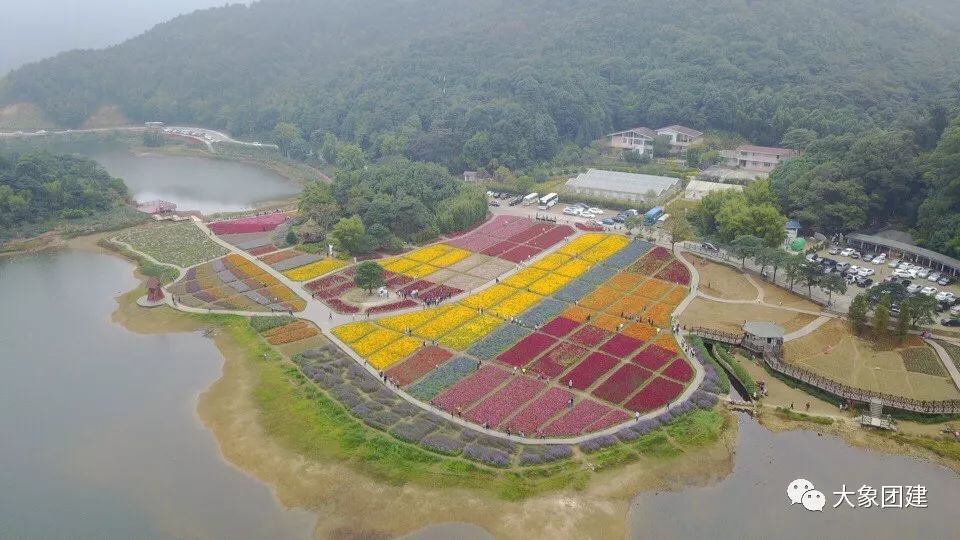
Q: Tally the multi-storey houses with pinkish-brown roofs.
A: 3